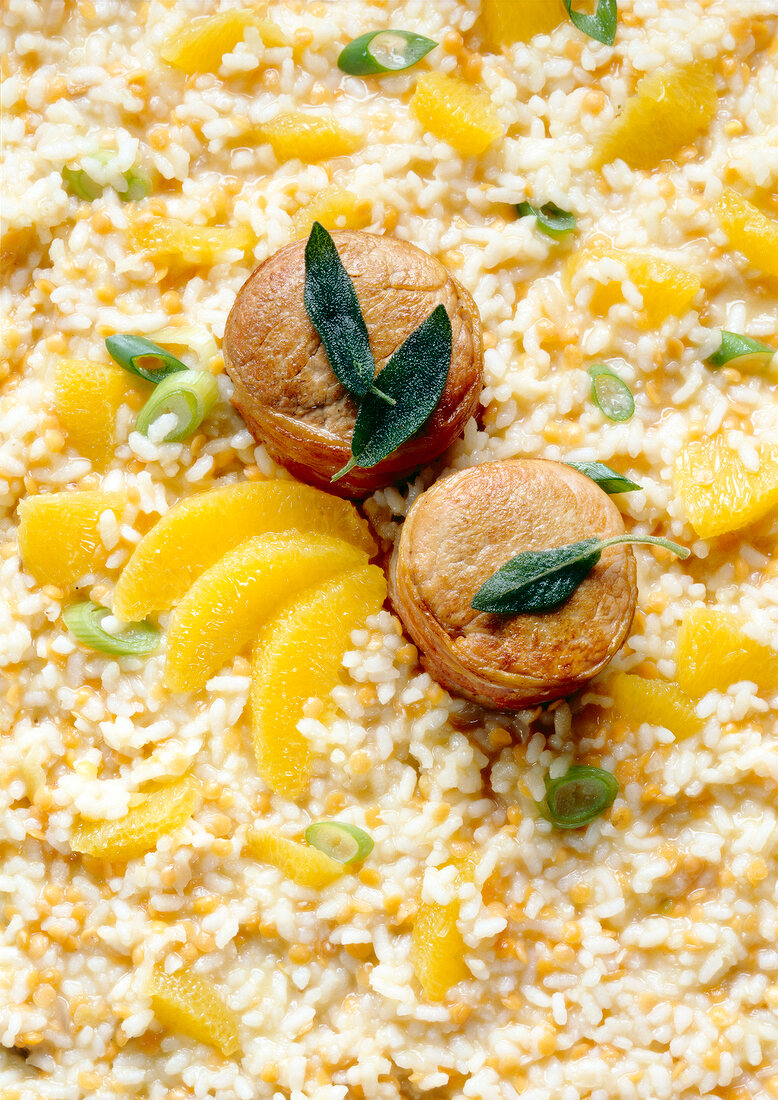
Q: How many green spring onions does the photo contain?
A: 12